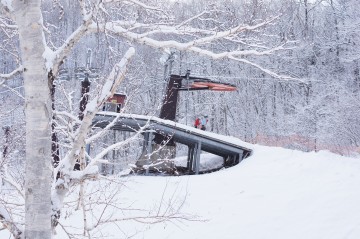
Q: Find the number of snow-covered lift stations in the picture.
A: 1